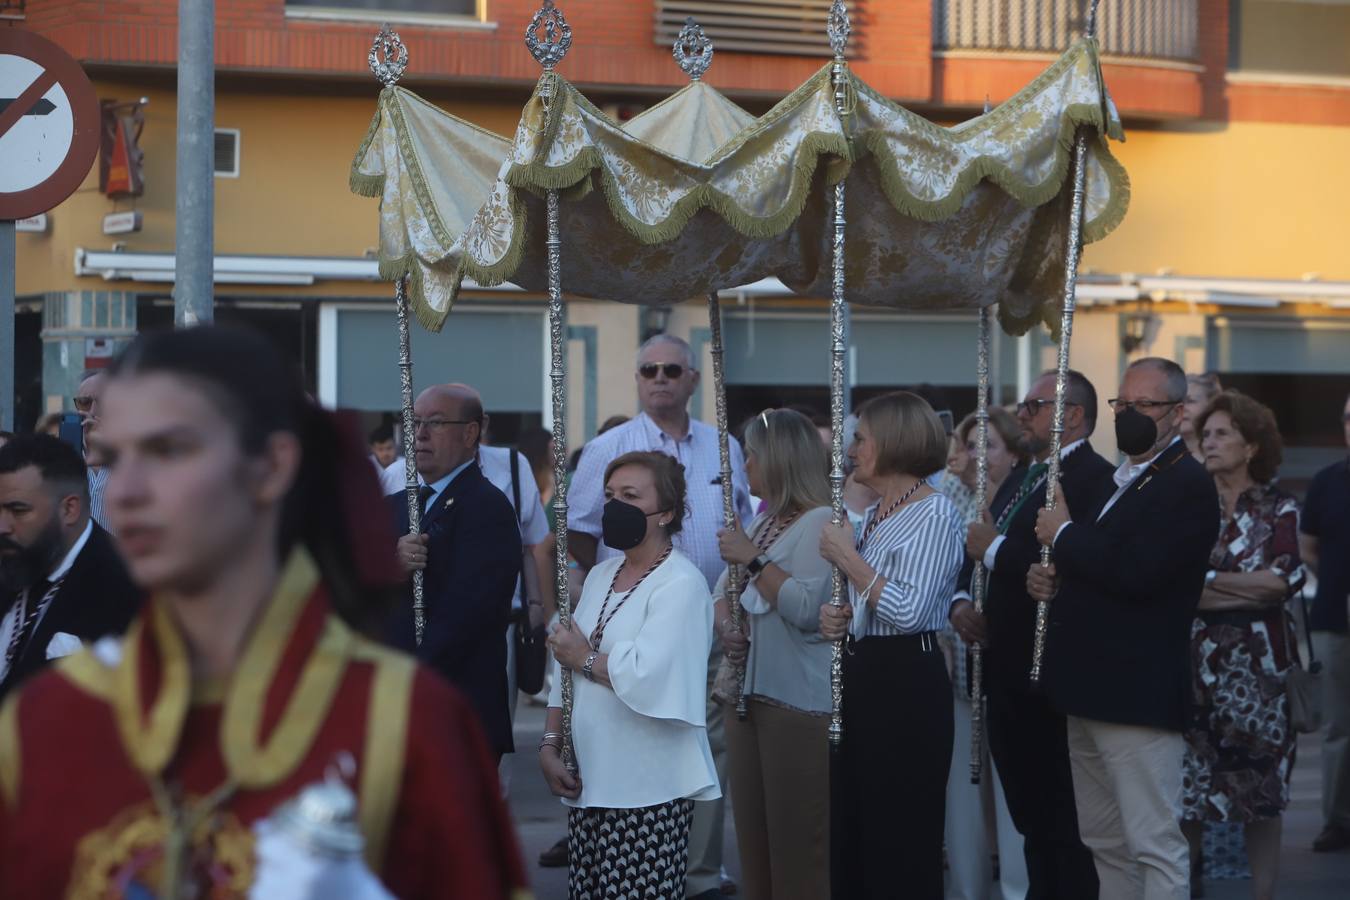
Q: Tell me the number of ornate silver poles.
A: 6